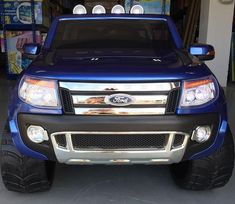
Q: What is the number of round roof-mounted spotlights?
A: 4